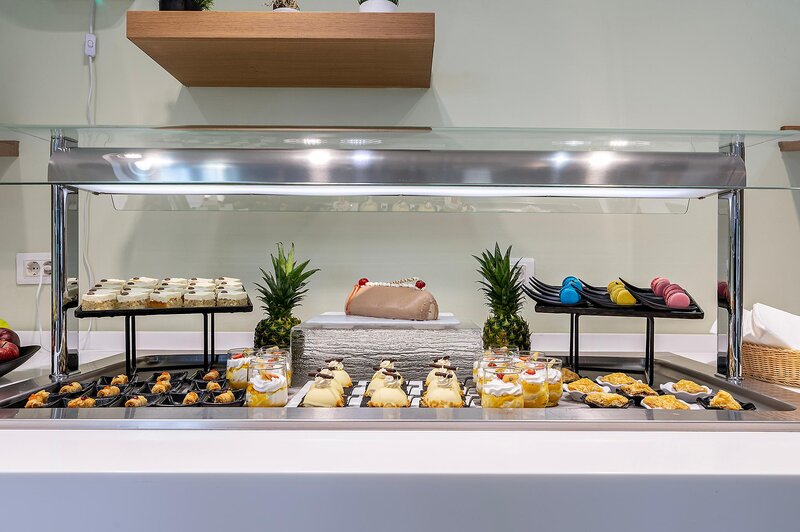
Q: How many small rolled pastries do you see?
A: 12